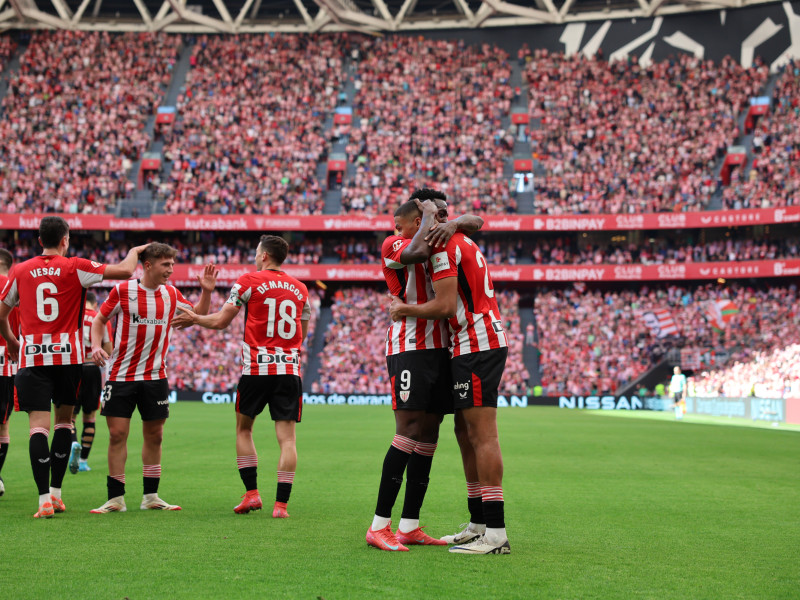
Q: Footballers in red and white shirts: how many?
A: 7